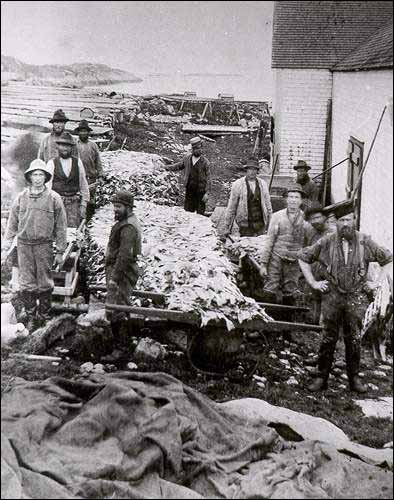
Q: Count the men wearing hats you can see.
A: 11